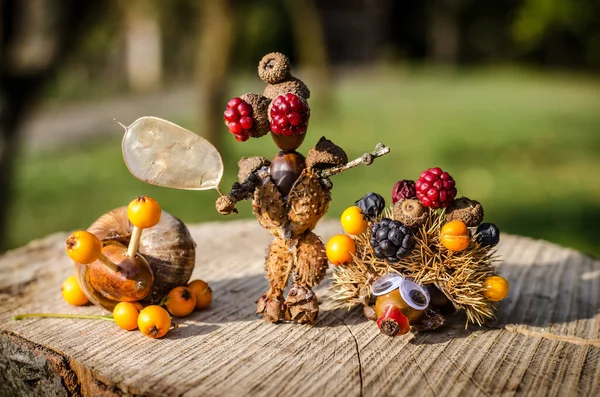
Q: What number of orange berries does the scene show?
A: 11